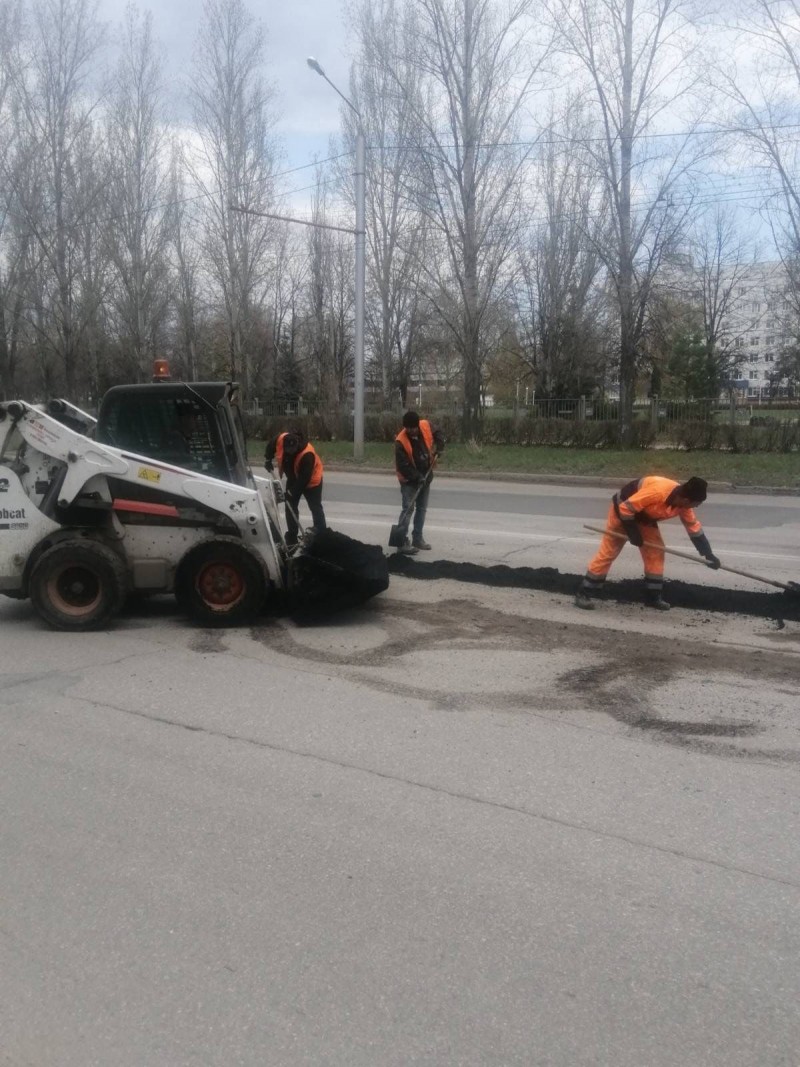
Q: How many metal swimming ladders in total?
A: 0